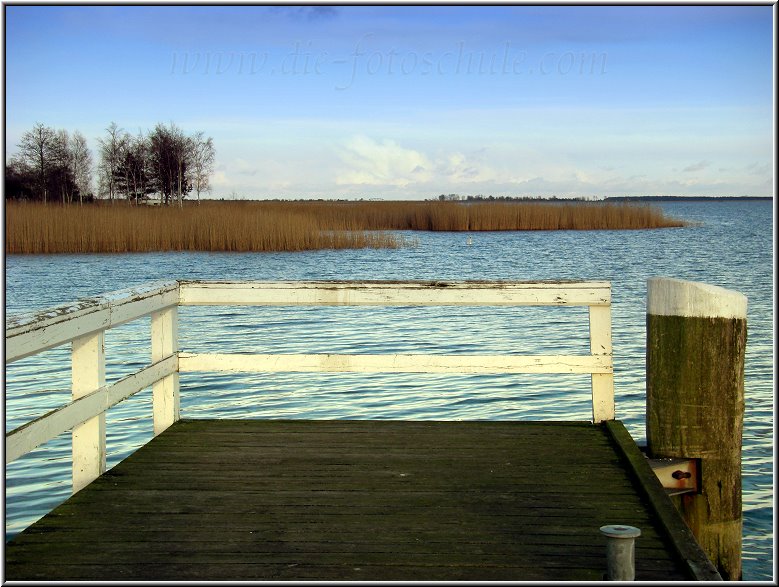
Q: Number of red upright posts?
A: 0